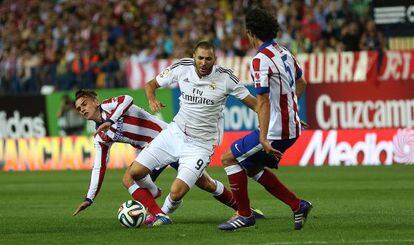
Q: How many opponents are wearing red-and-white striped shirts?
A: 2